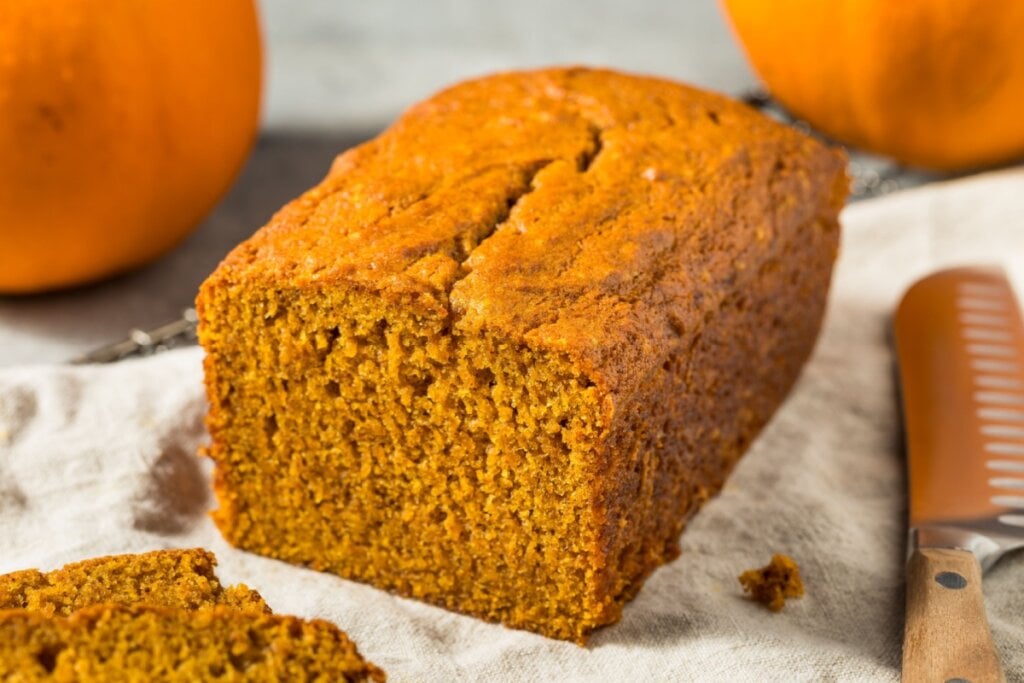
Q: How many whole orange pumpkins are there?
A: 2